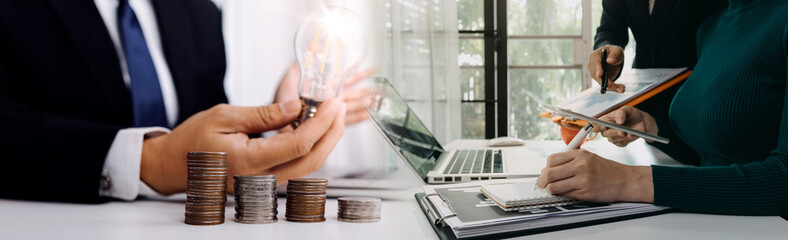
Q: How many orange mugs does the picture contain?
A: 1